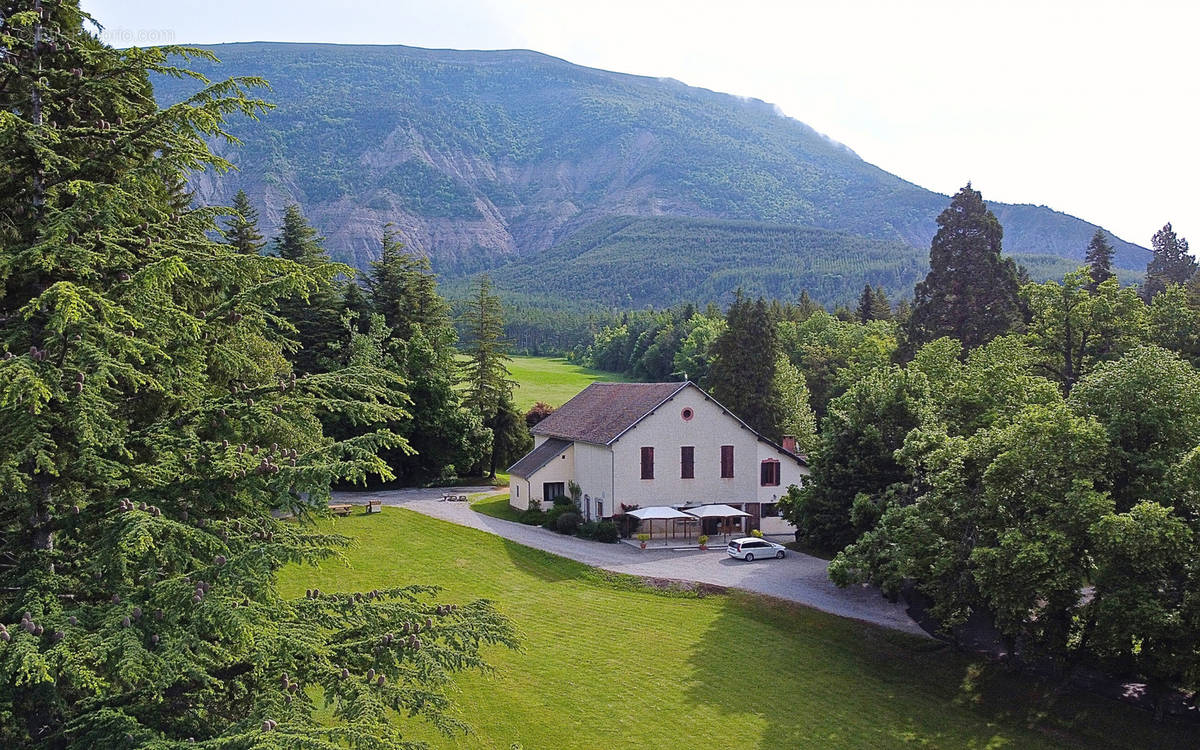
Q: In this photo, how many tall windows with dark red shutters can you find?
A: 3